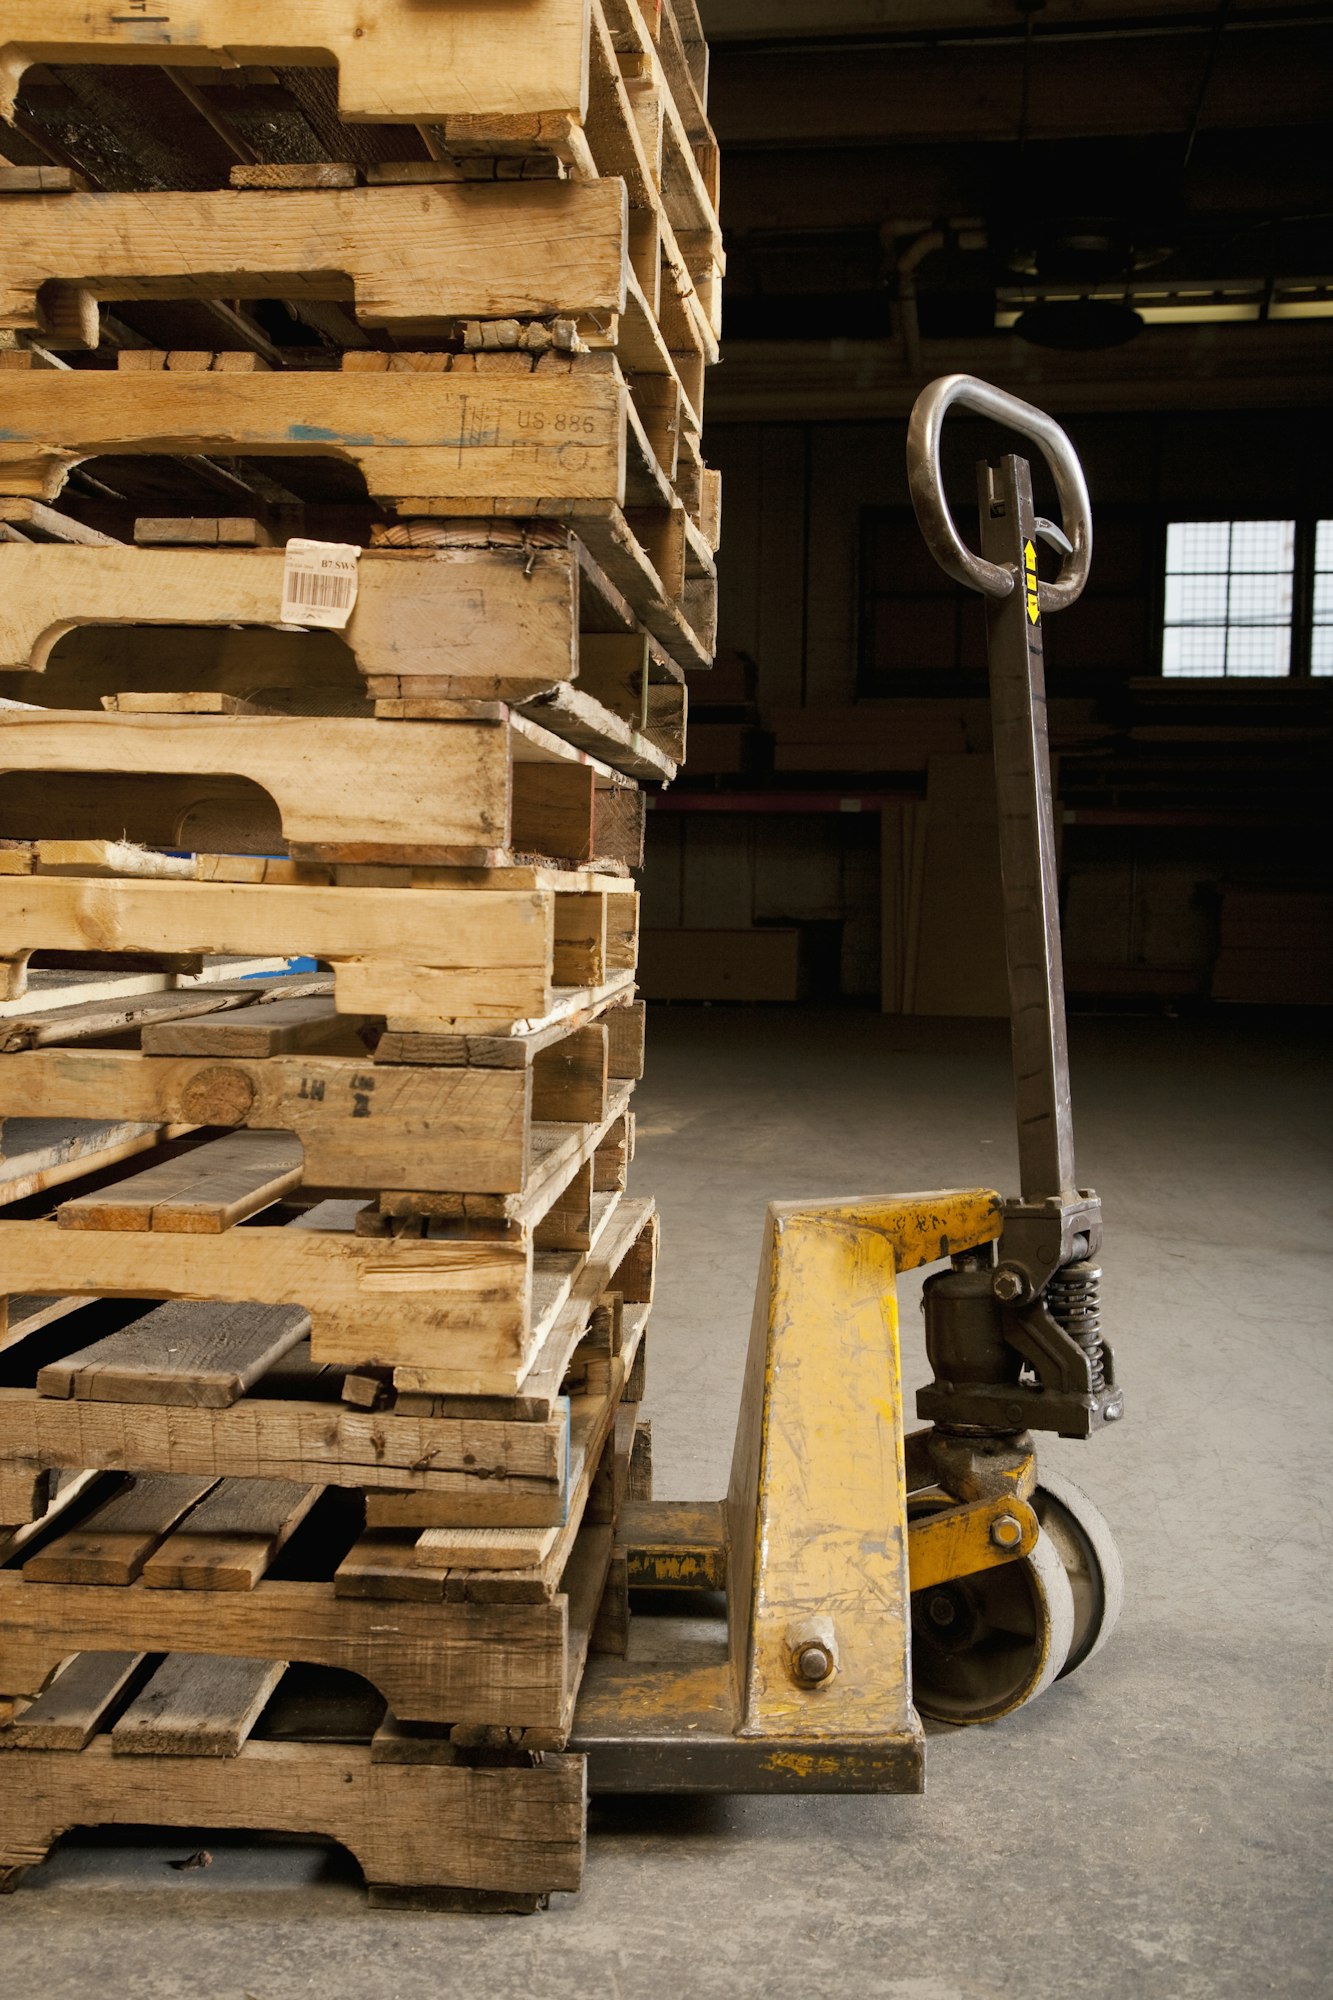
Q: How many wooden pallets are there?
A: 11